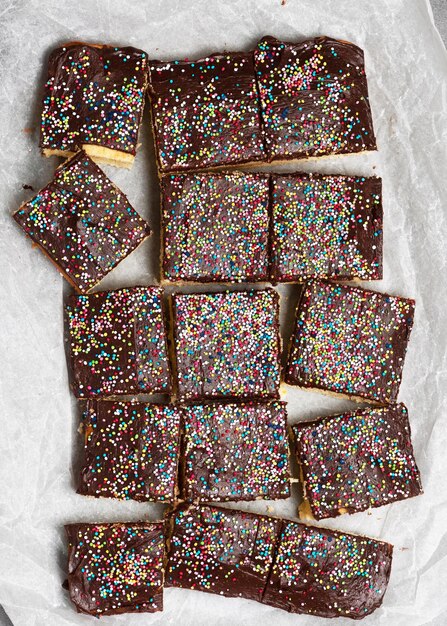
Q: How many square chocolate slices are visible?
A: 15